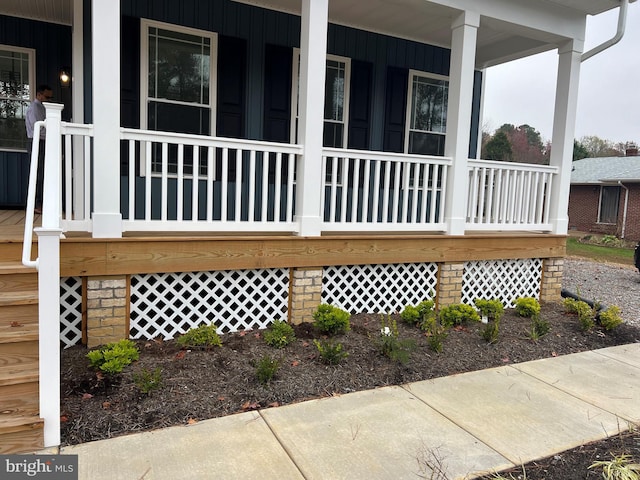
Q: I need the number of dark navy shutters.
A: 5